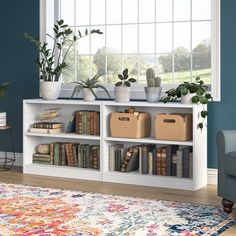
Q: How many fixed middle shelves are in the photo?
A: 2